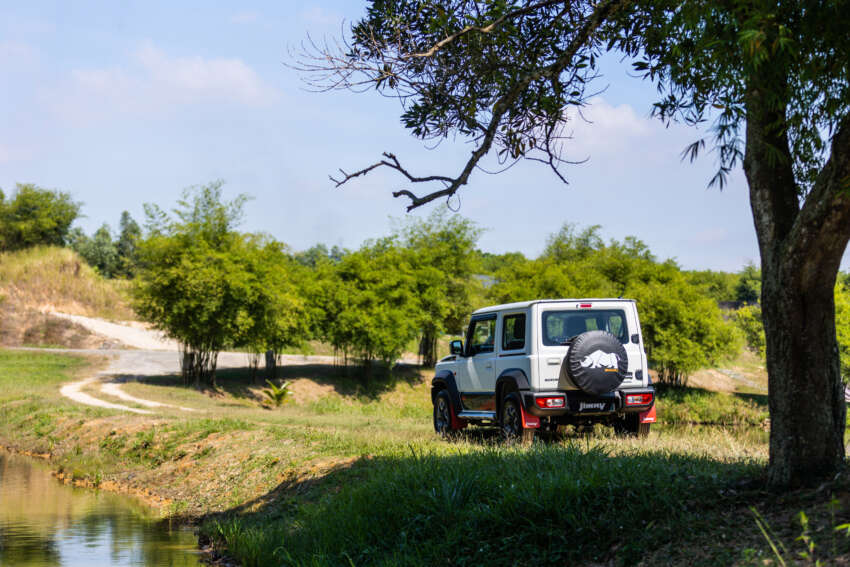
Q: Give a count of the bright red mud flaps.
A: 3